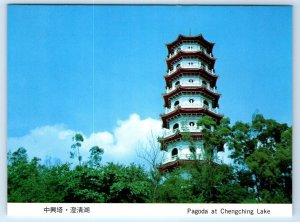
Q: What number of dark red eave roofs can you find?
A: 7